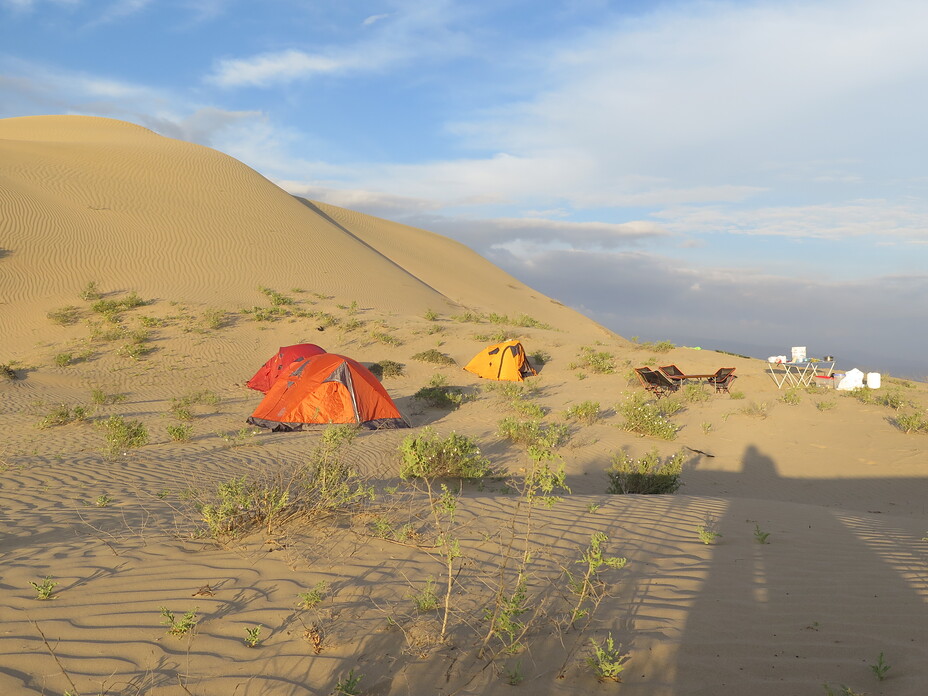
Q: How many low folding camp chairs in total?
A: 5